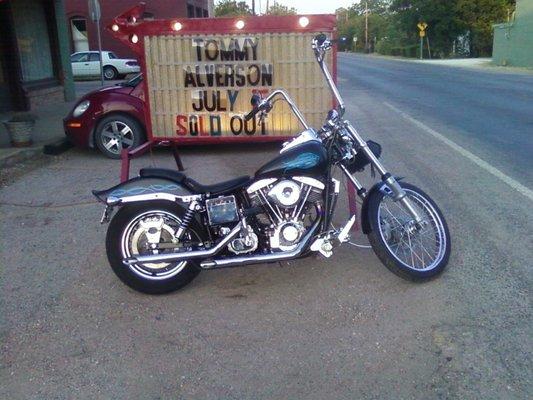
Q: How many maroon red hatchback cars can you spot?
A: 1